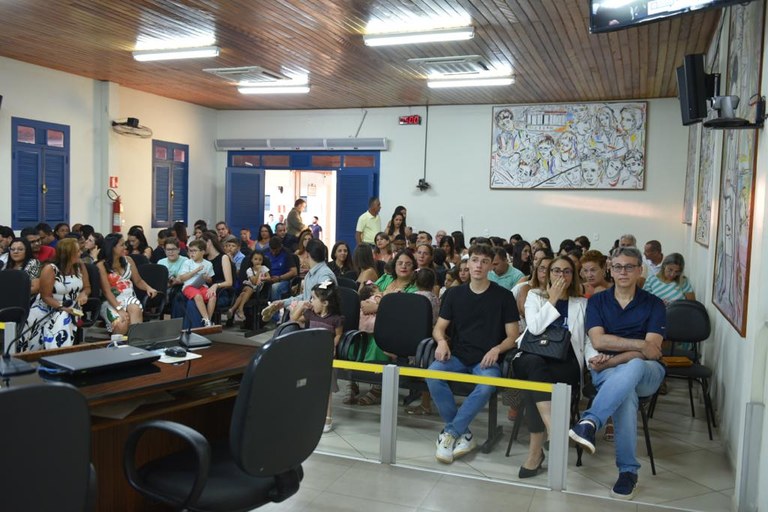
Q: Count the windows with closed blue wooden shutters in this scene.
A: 2